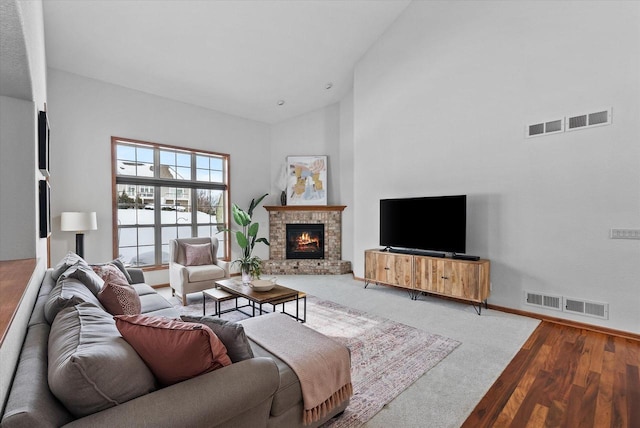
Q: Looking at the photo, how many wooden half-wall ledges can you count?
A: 1